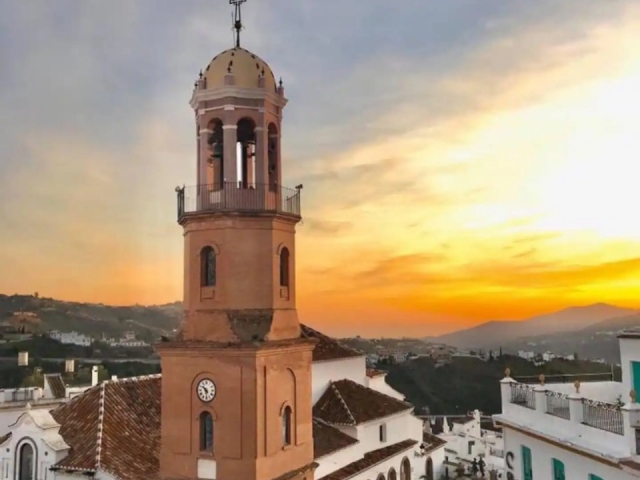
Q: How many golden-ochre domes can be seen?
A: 1